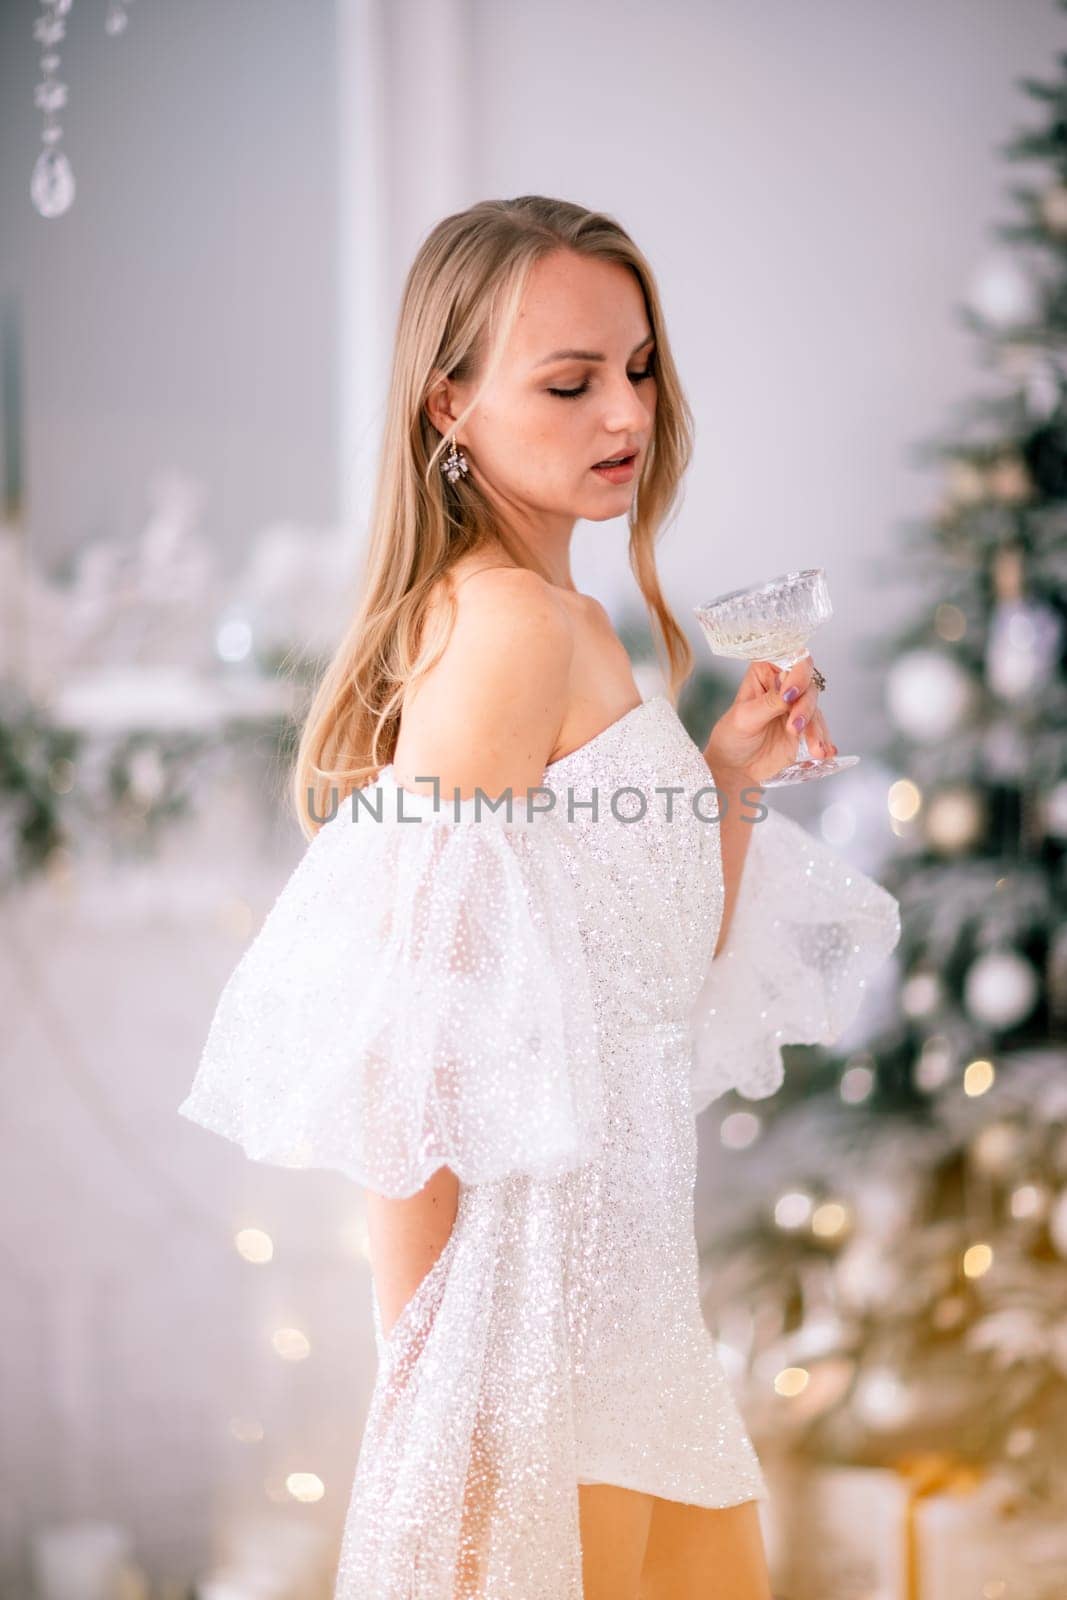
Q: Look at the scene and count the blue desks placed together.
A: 0